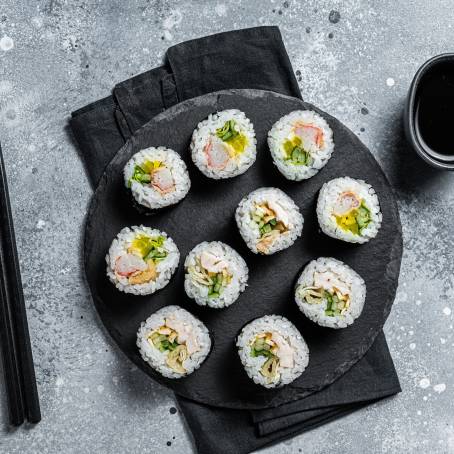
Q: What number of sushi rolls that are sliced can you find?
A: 10